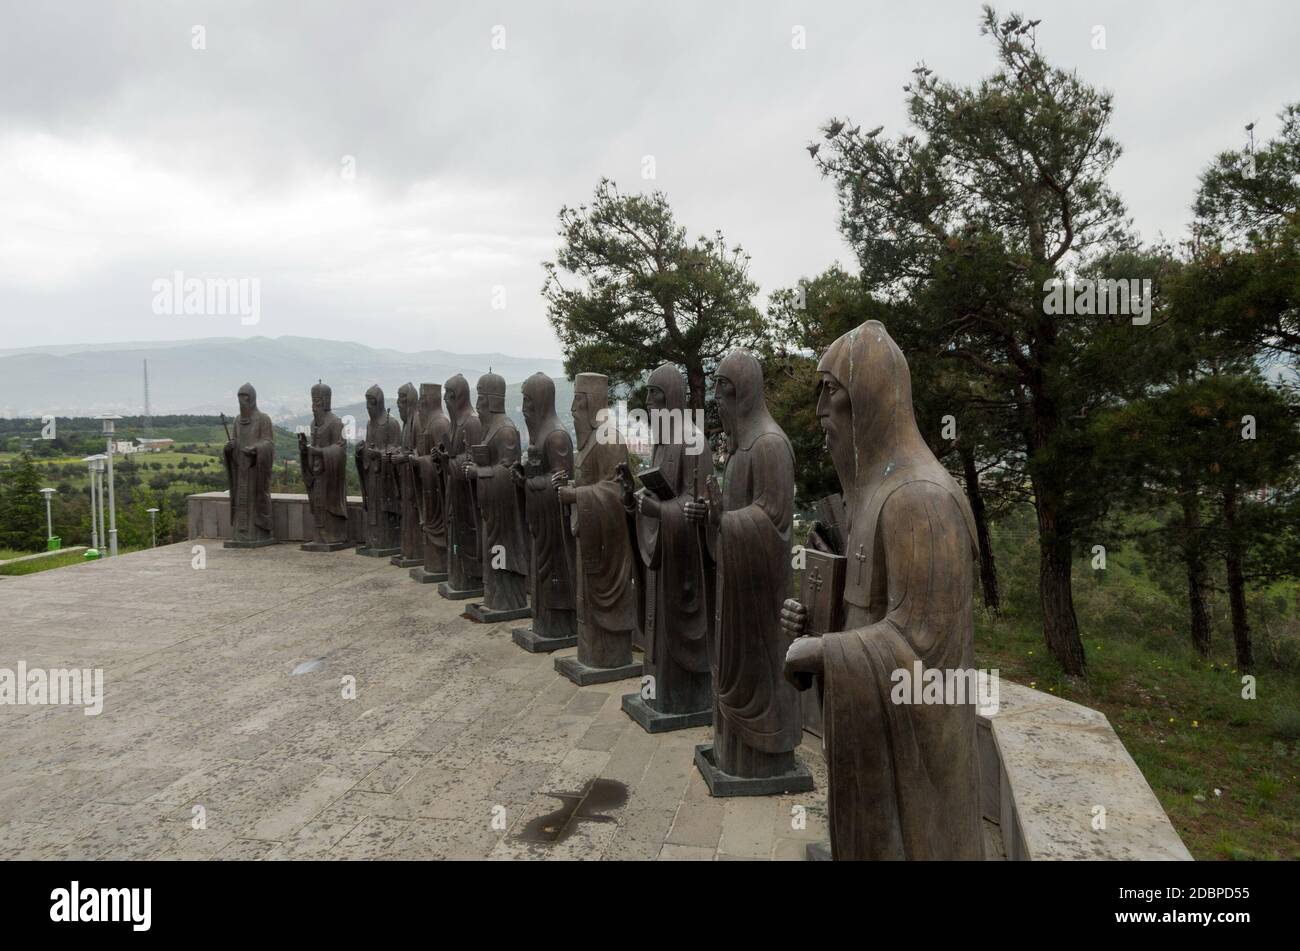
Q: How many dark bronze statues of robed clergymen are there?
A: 12